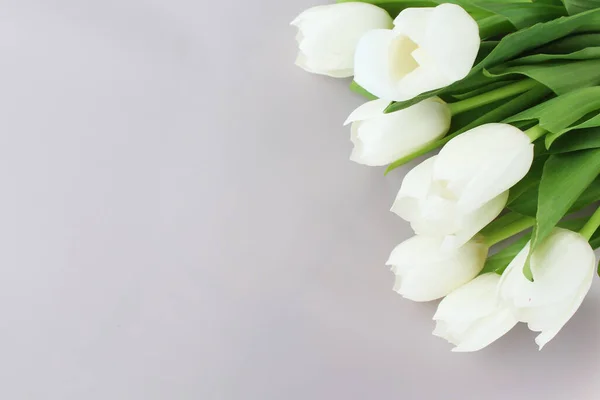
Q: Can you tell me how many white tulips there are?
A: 8